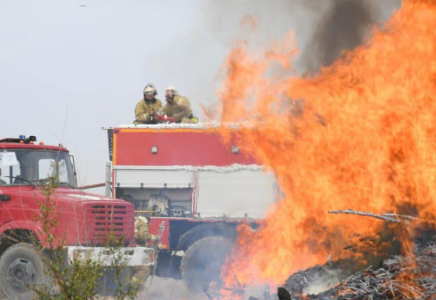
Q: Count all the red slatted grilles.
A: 1